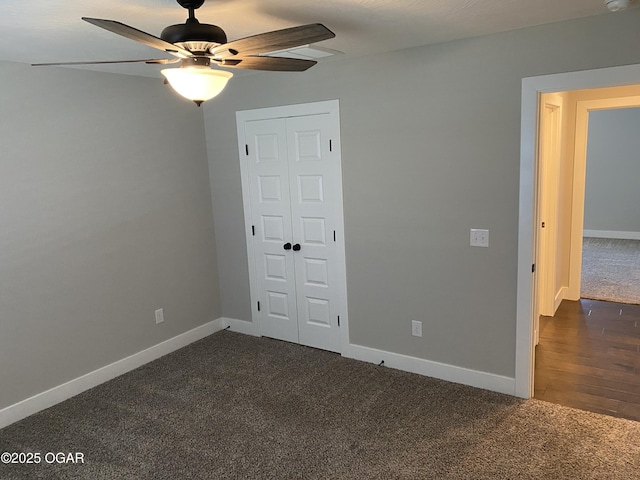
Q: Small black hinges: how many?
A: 6